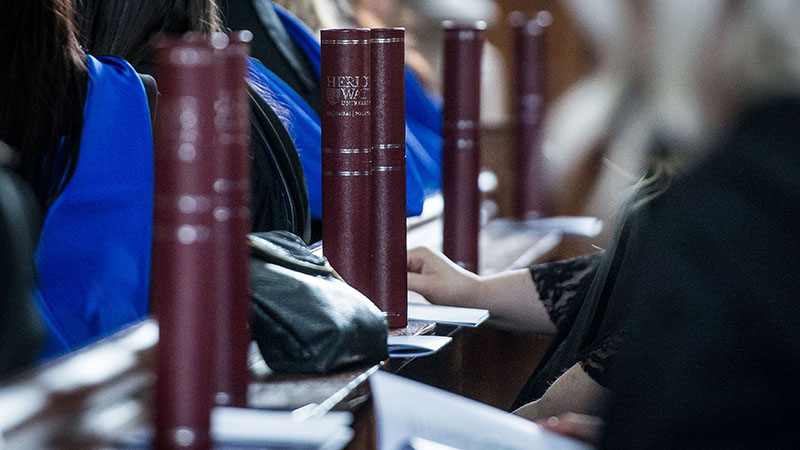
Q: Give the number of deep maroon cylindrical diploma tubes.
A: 6